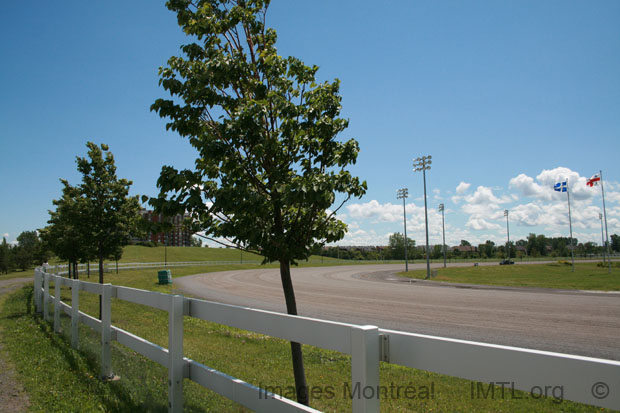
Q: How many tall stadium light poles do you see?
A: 5